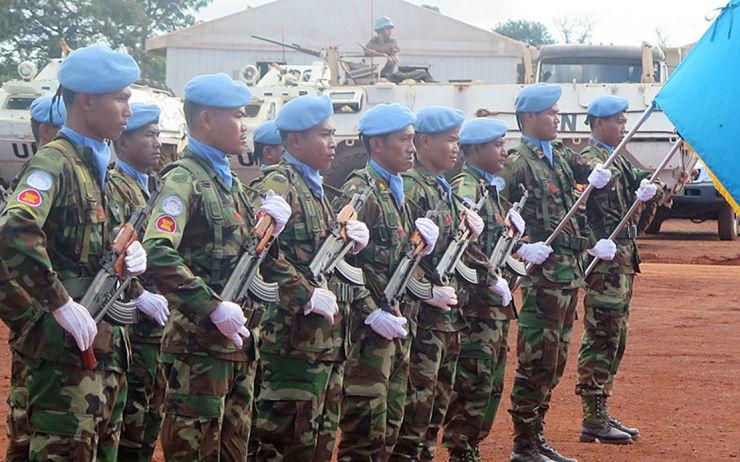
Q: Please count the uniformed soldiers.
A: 12